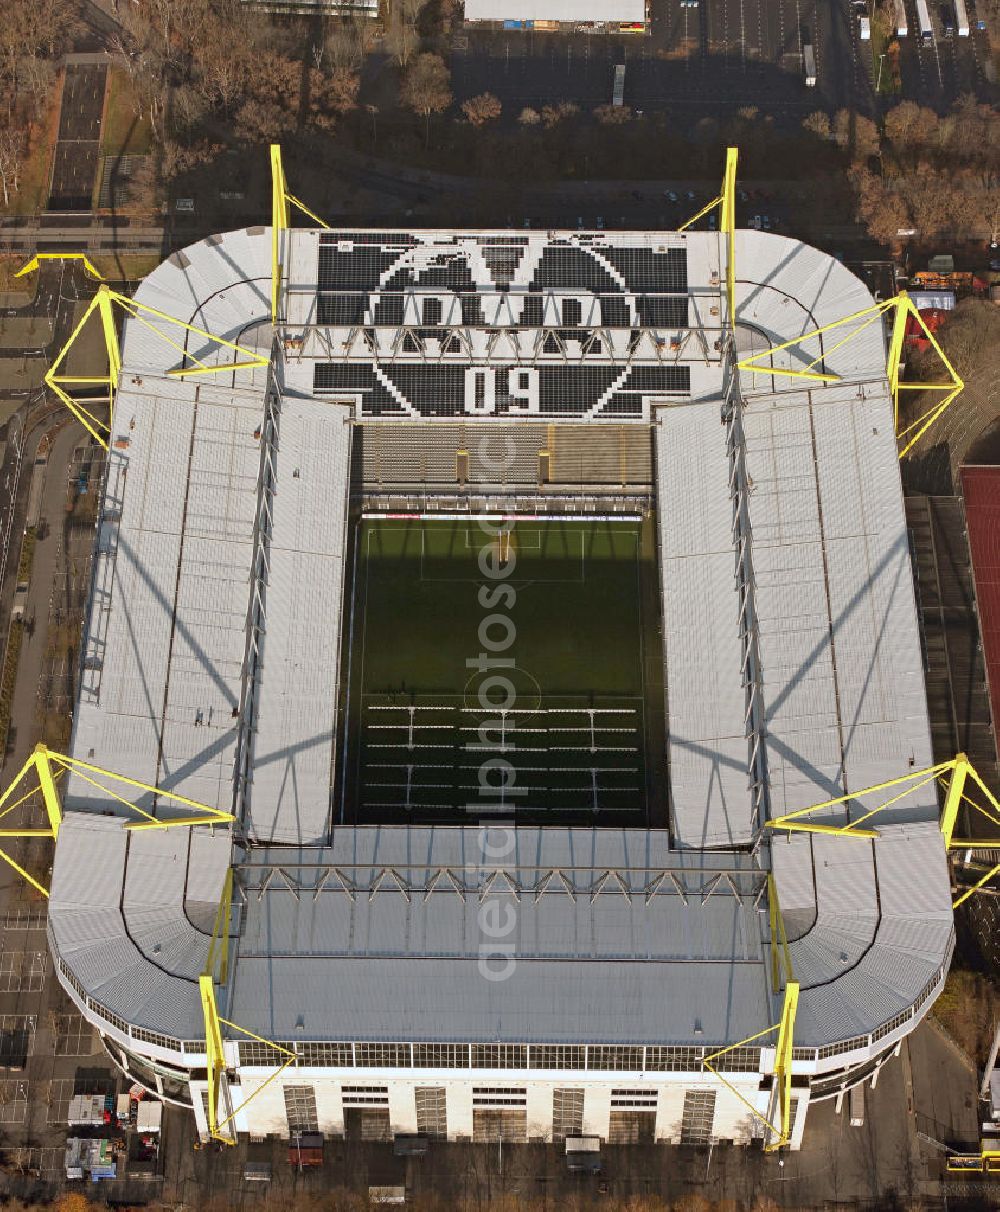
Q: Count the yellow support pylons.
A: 8